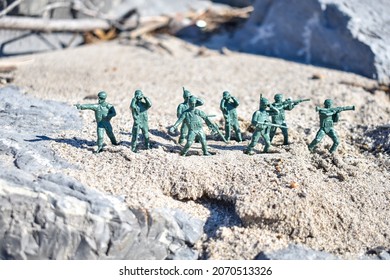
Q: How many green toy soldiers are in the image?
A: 8